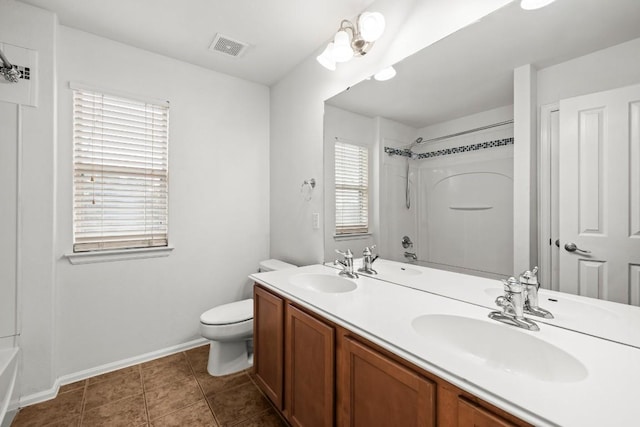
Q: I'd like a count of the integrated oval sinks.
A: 2